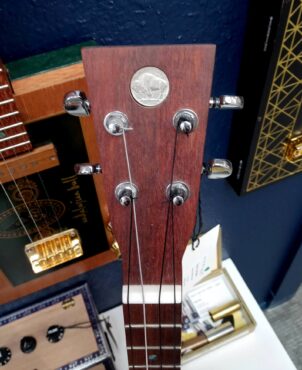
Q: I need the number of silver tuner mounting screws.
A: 4